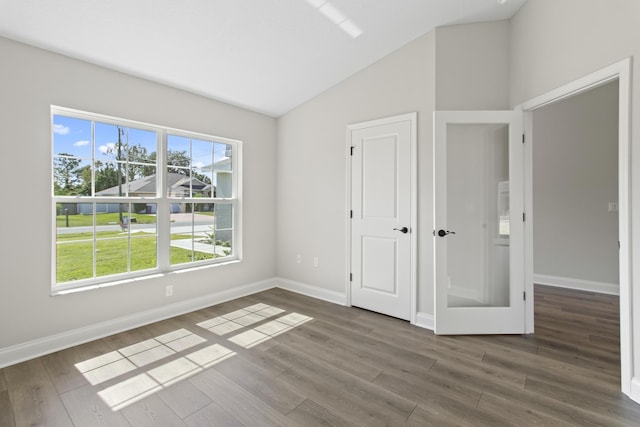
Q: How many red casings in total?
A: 0